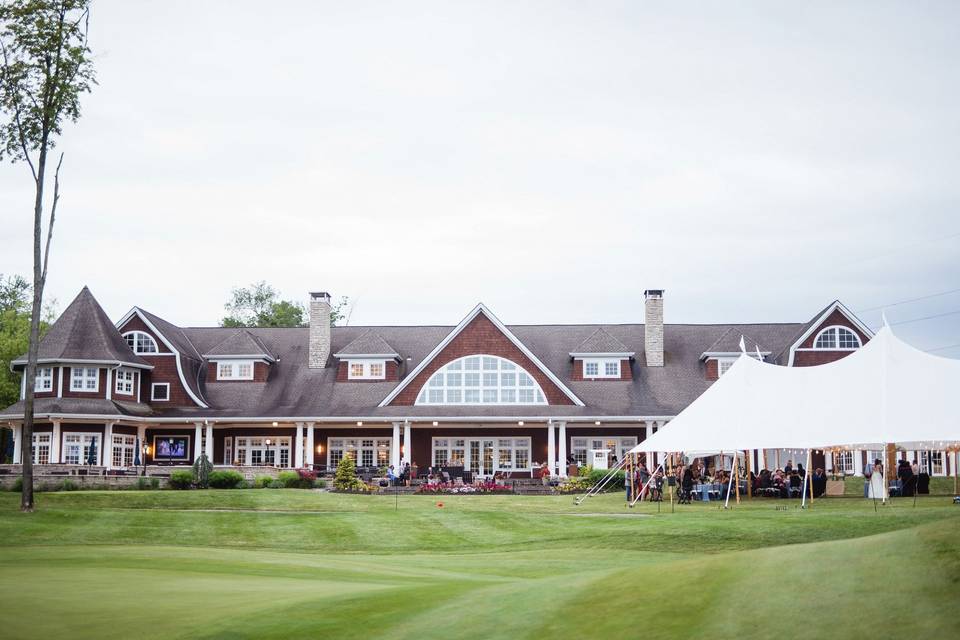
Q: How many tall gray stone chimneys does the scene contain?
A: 2